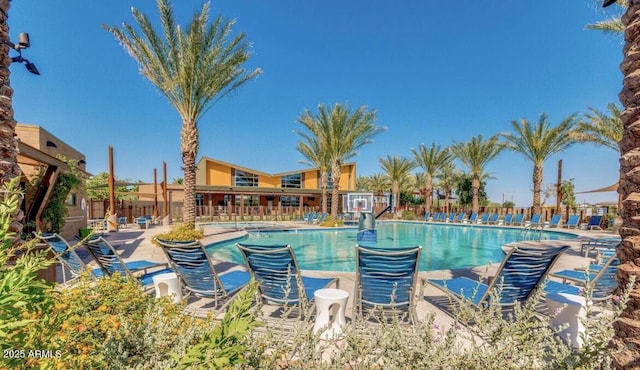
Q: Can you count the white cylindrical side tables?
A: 3